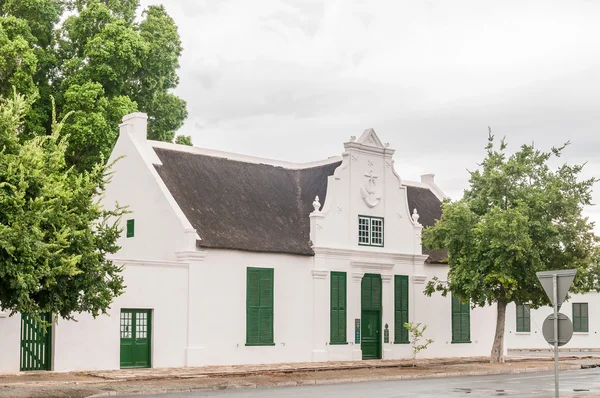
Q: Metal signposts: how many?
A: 1